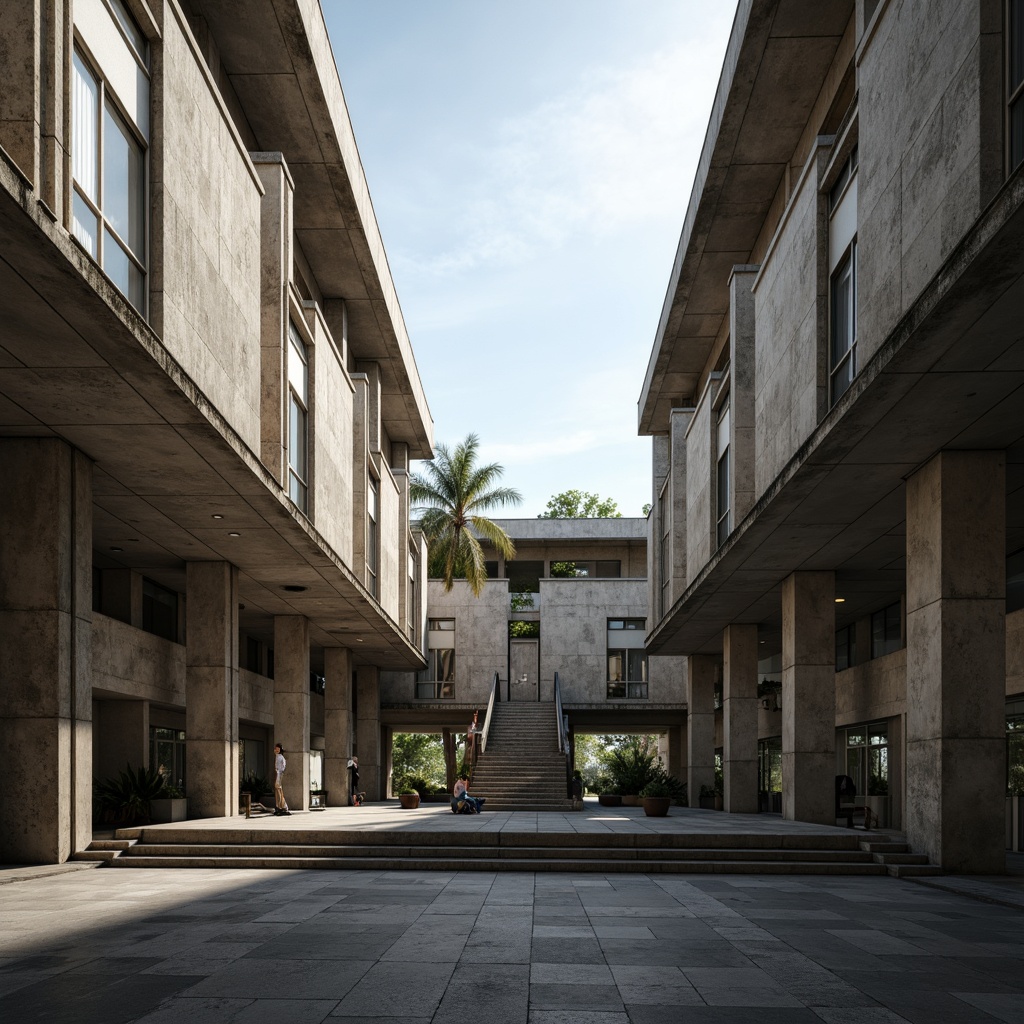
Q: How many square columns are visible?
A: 9